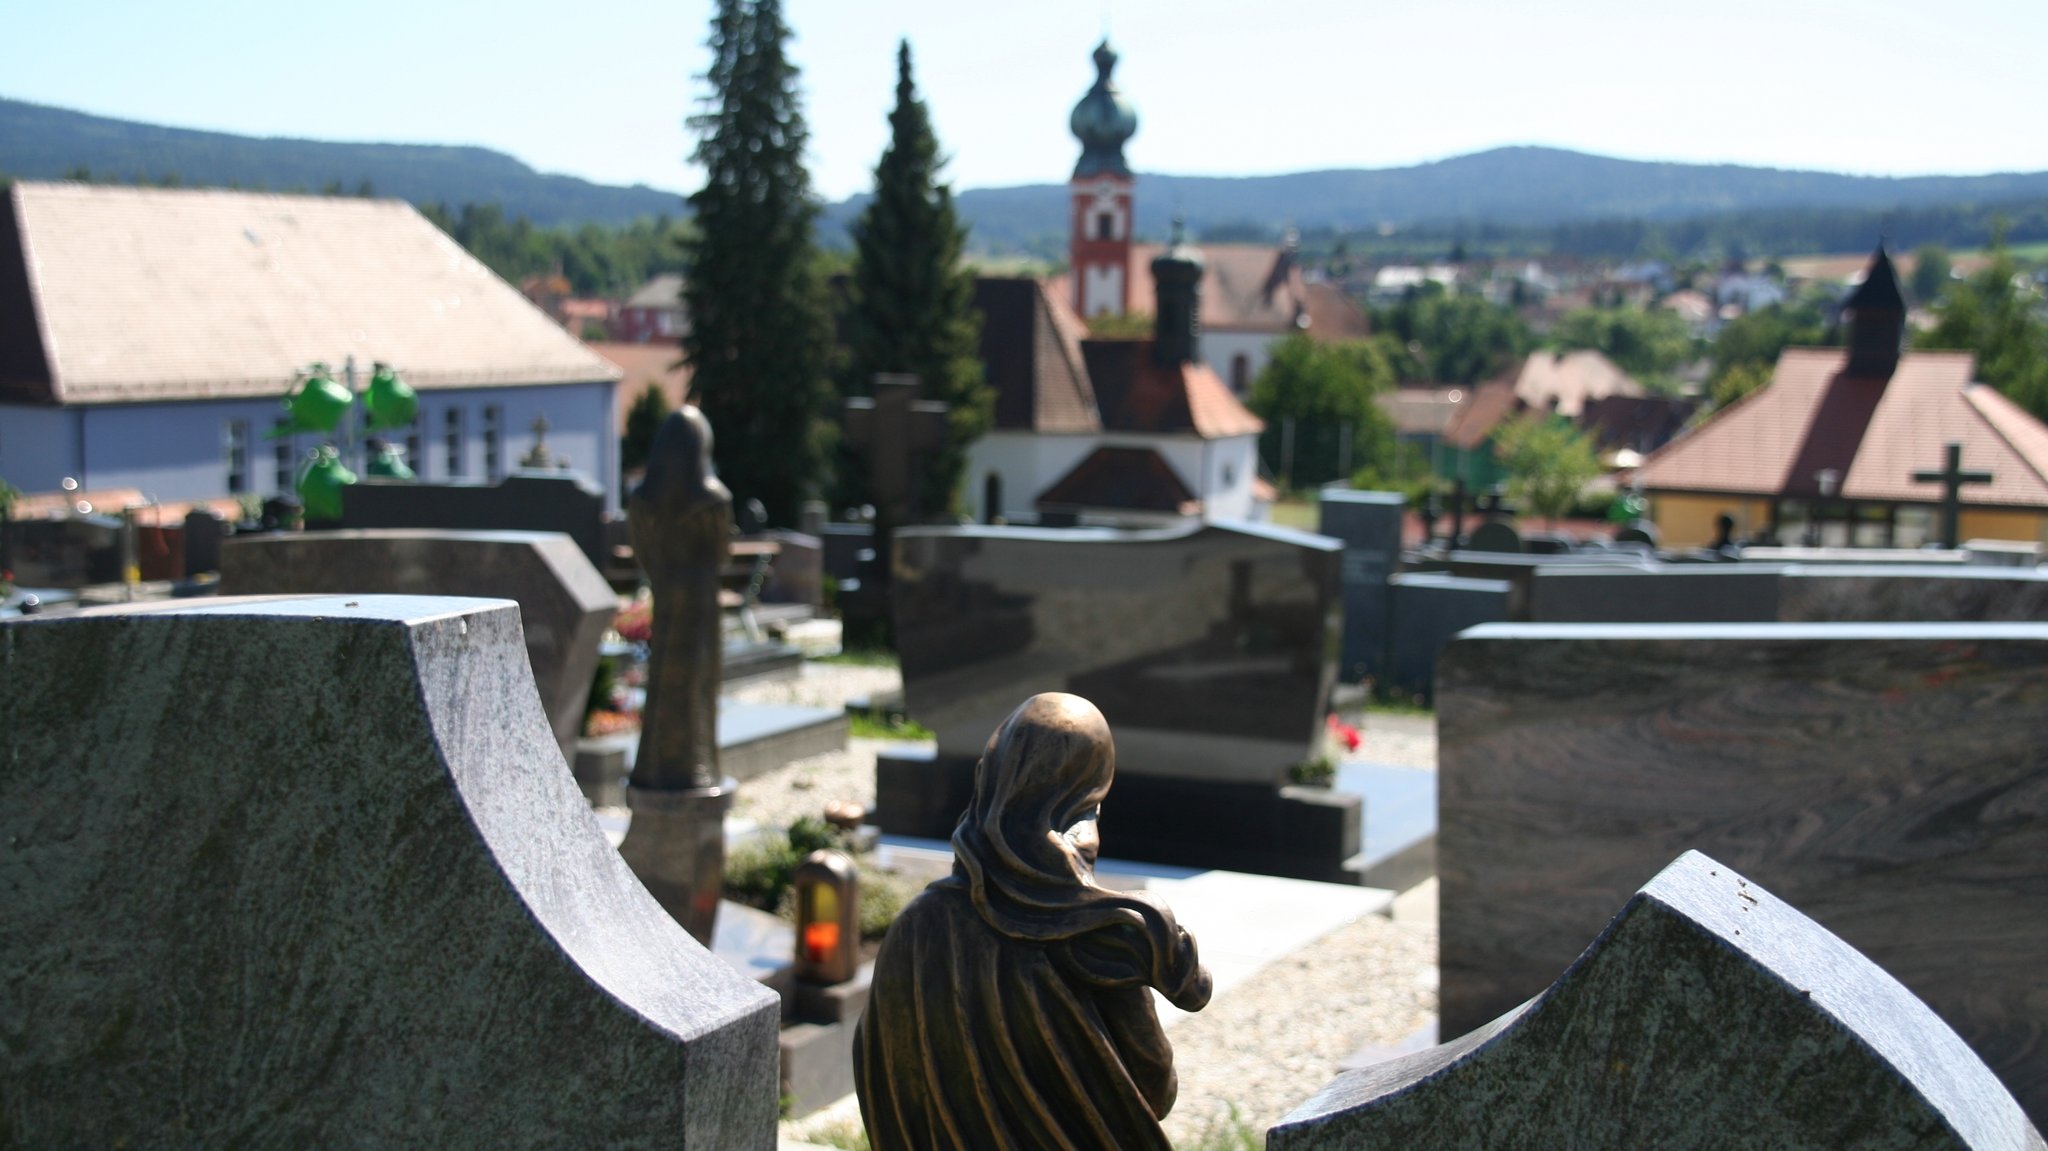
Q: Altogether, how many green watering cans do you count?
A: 4